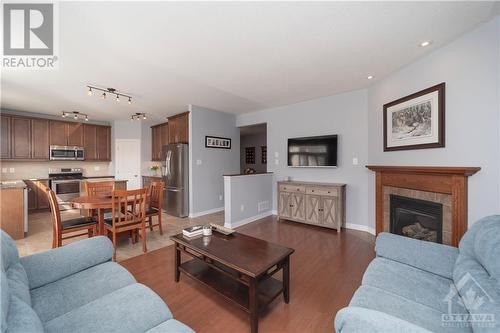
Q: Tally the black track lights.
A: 3